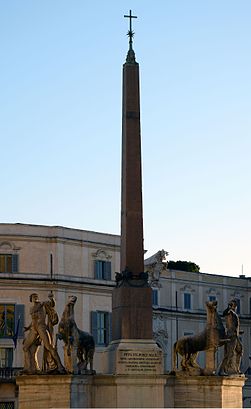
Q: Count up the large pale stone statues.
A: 4